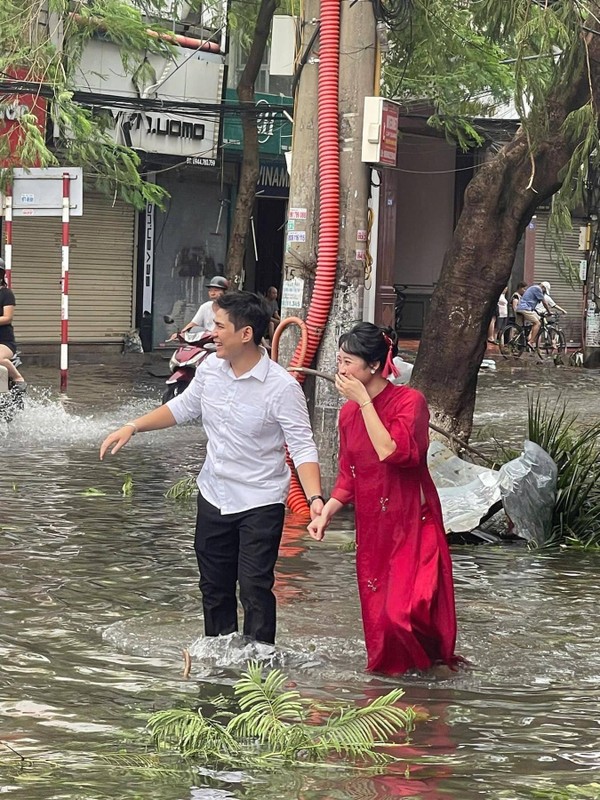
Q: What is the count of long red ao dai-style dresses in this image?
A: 1